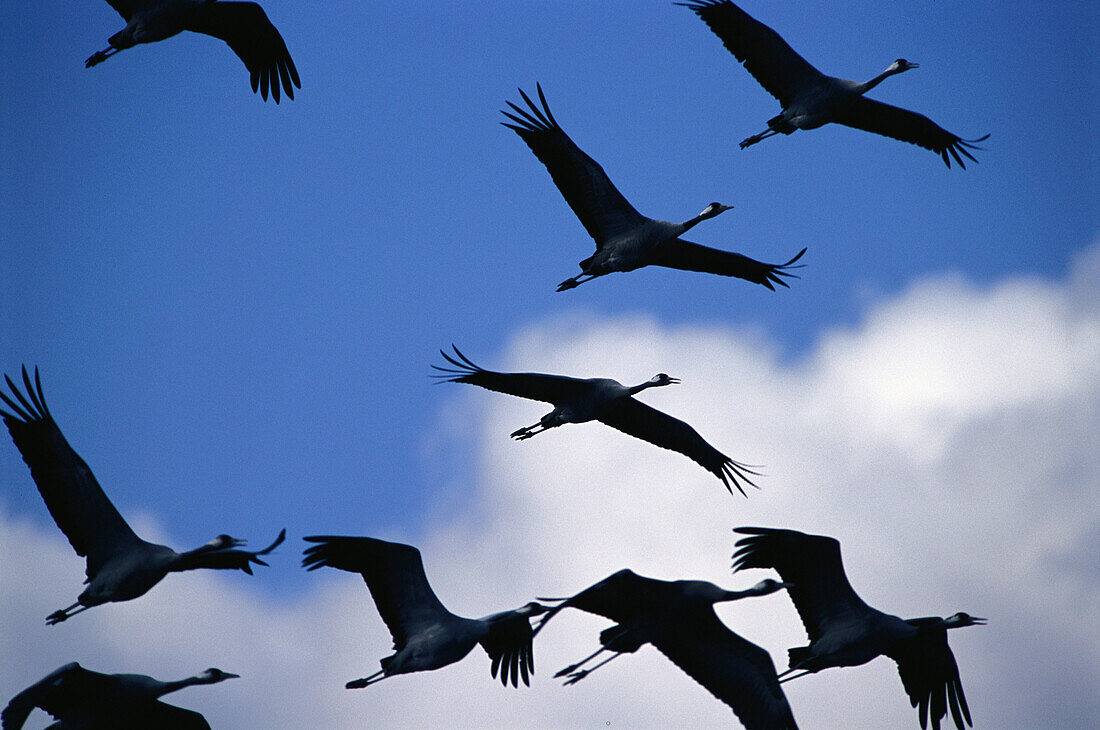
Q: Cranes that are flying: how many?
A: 9